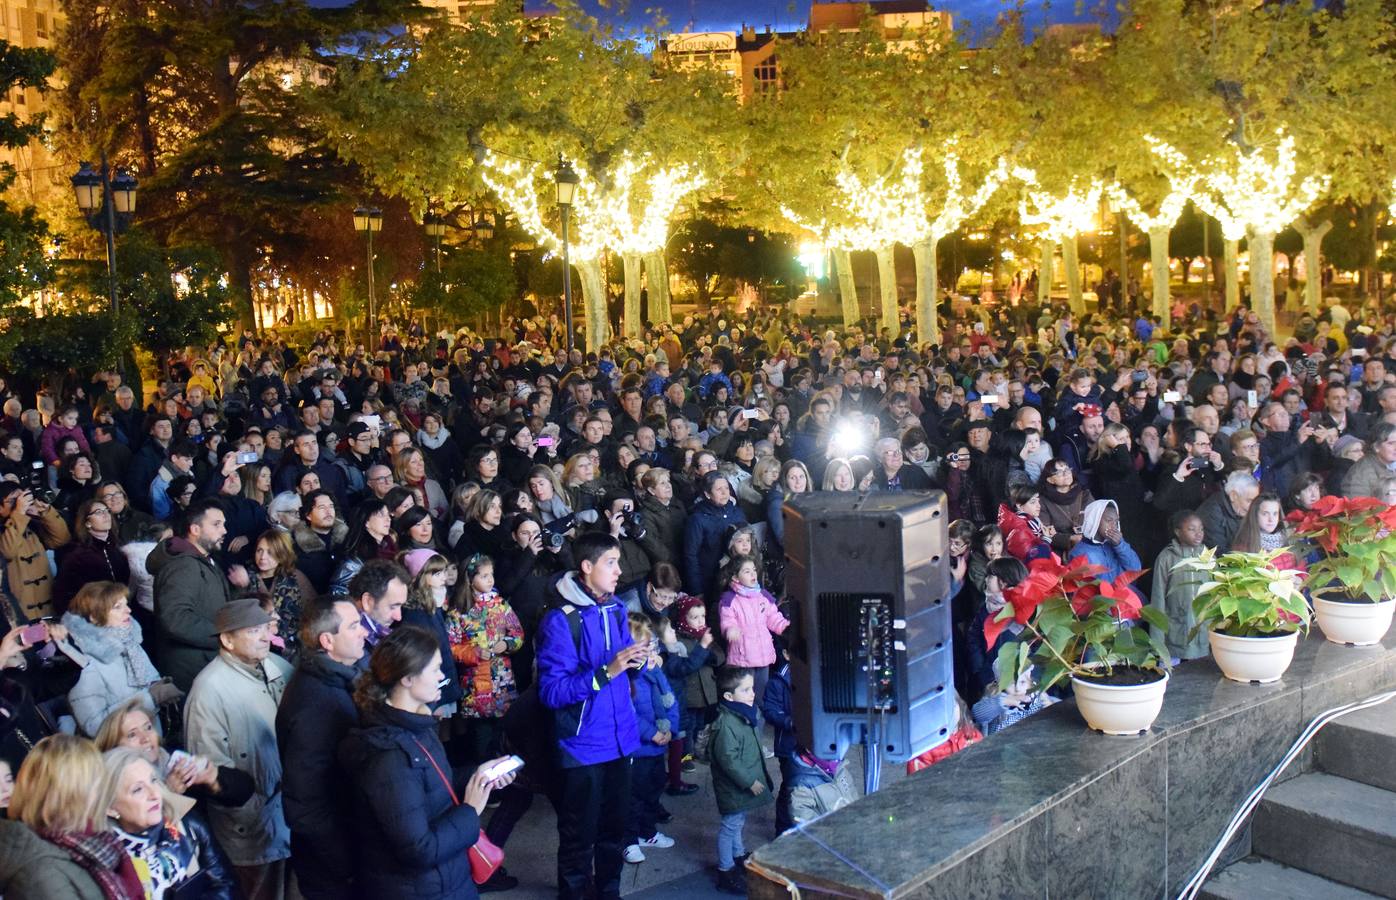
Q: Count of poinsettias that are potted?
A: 3